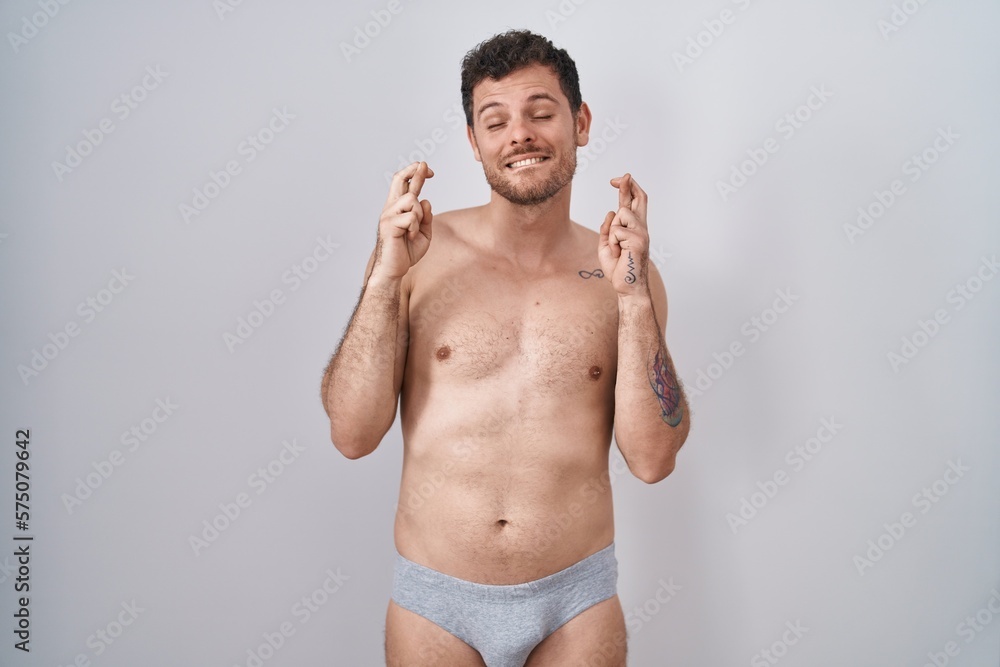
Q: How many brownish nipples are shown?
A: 2